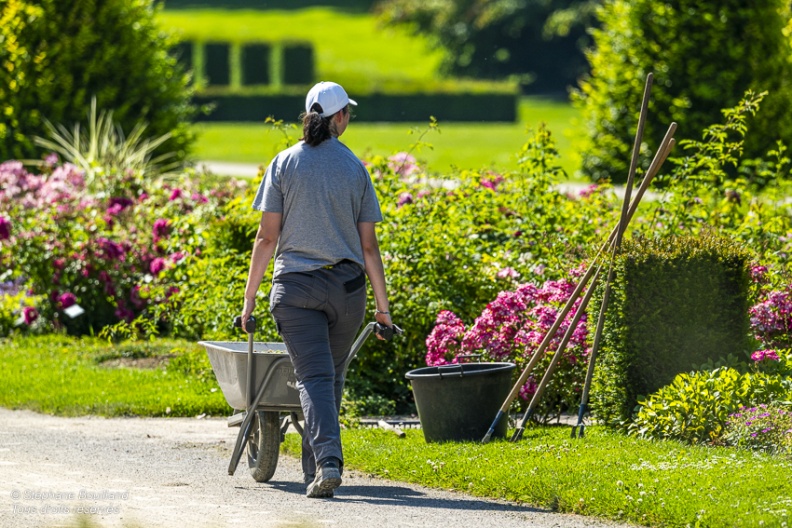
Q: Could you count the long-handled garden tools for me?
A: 3